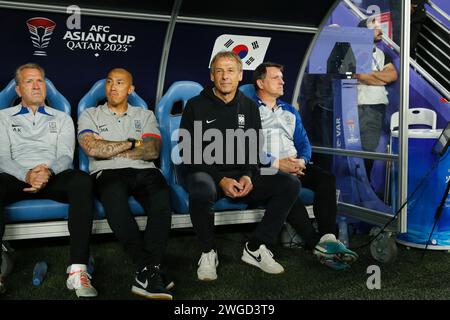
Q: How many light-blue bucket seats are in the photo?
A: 4